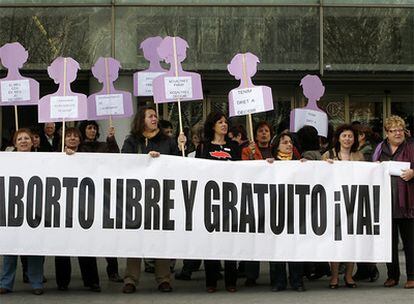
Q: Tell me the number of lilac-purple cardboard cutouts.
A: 7